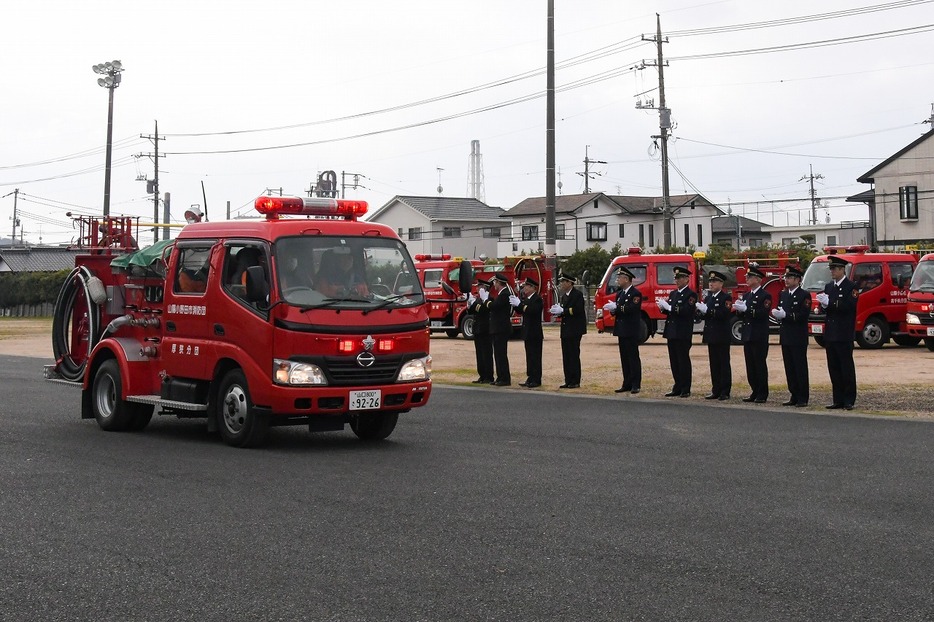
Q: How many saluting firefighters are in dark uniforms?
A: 10